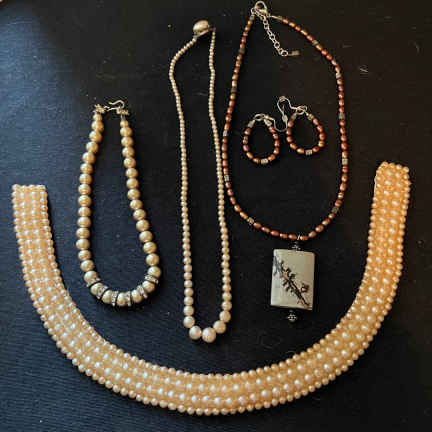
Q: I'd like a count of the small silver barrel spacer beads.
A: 12